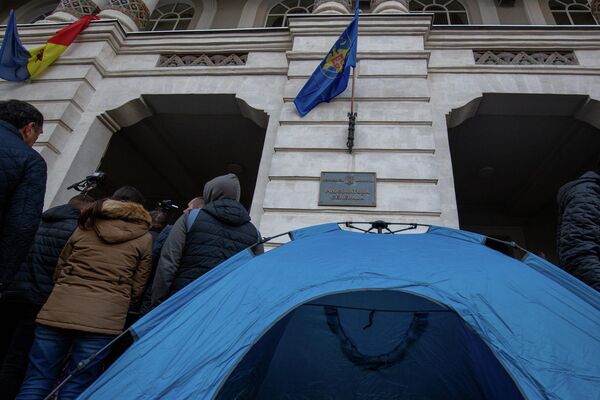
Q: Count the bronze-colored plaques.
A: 1